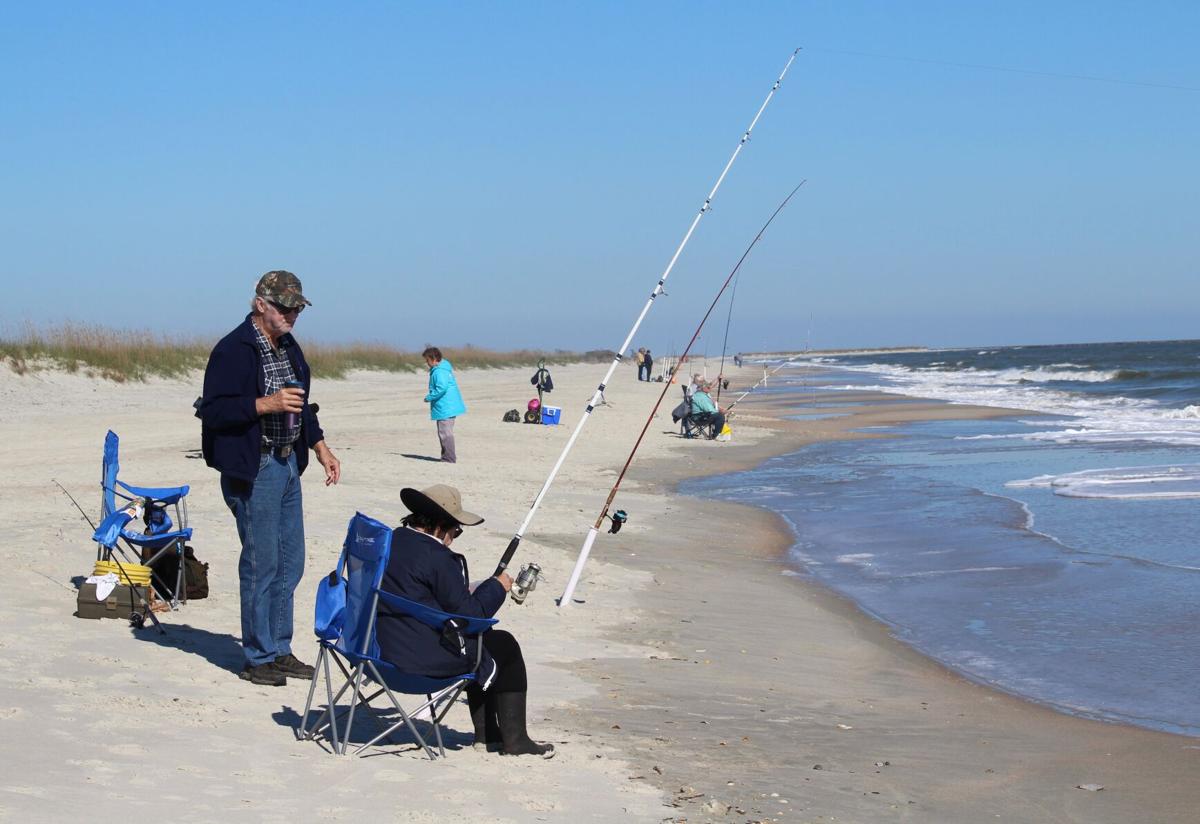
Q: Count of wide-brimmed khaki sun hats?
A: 1